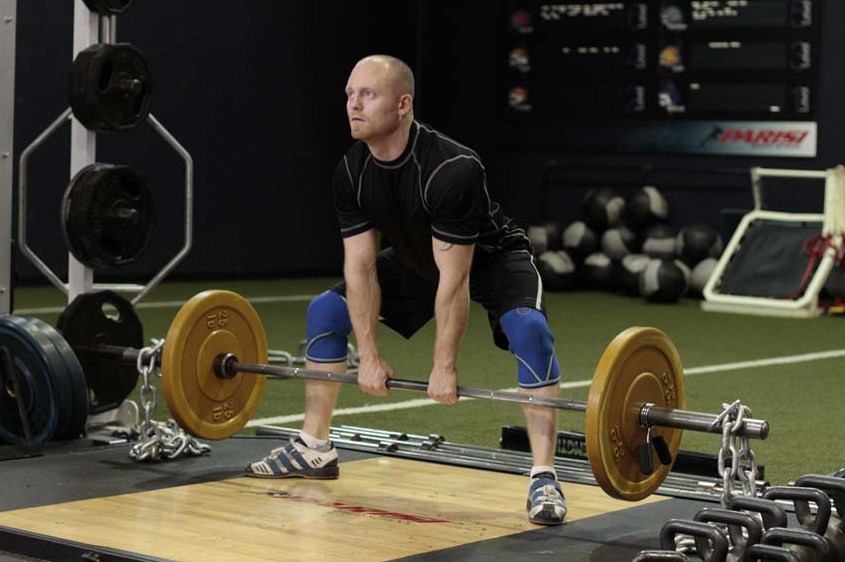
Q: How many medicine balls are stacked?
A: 12